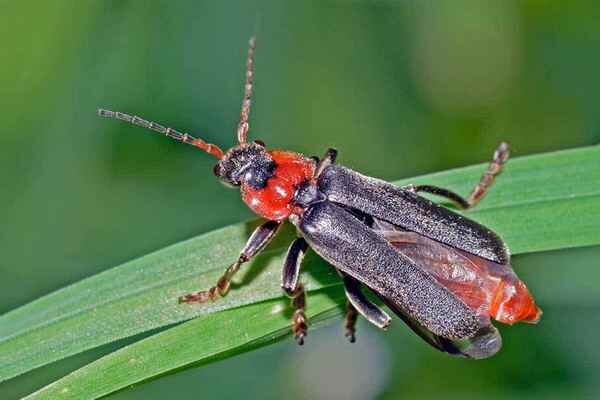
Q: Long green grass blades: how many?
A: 2